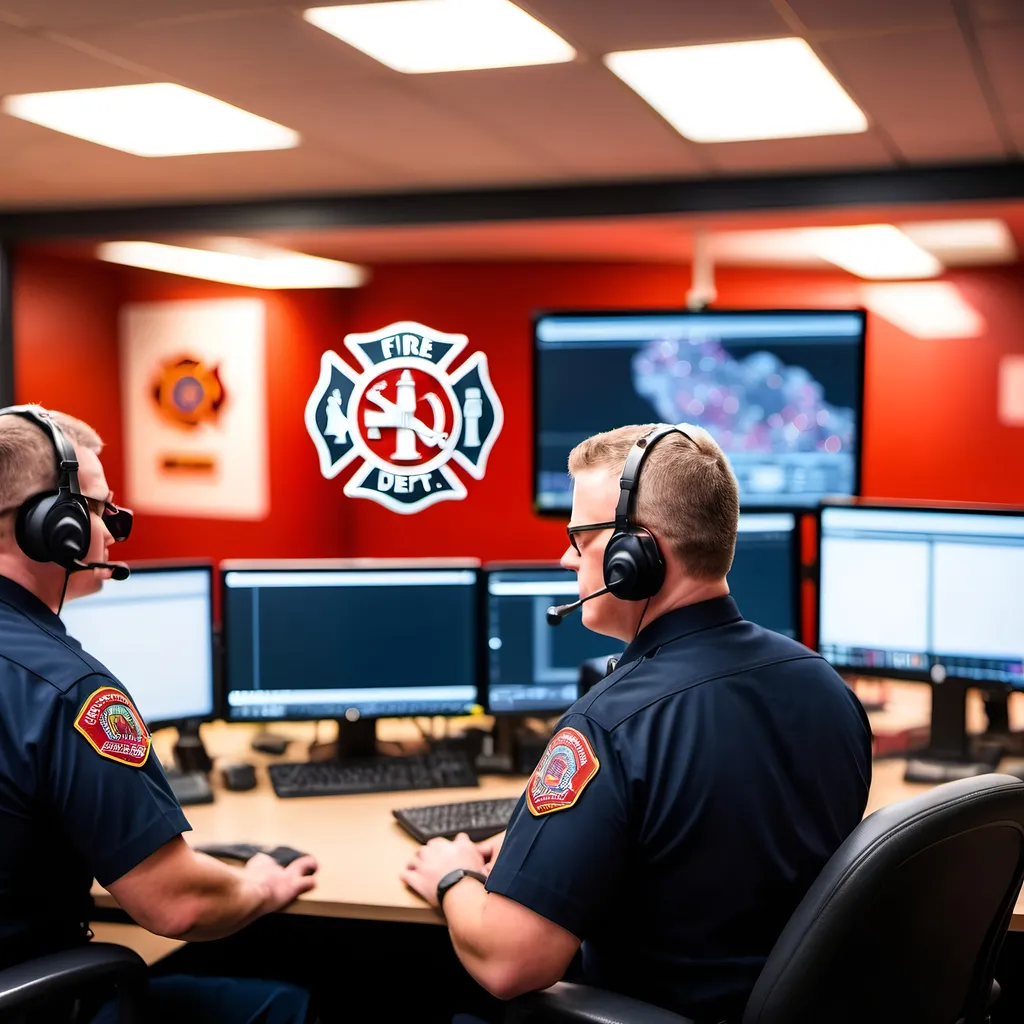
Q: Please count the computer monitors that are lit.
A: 6